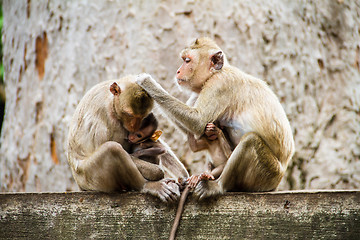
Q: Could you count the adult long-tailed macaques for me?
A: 2